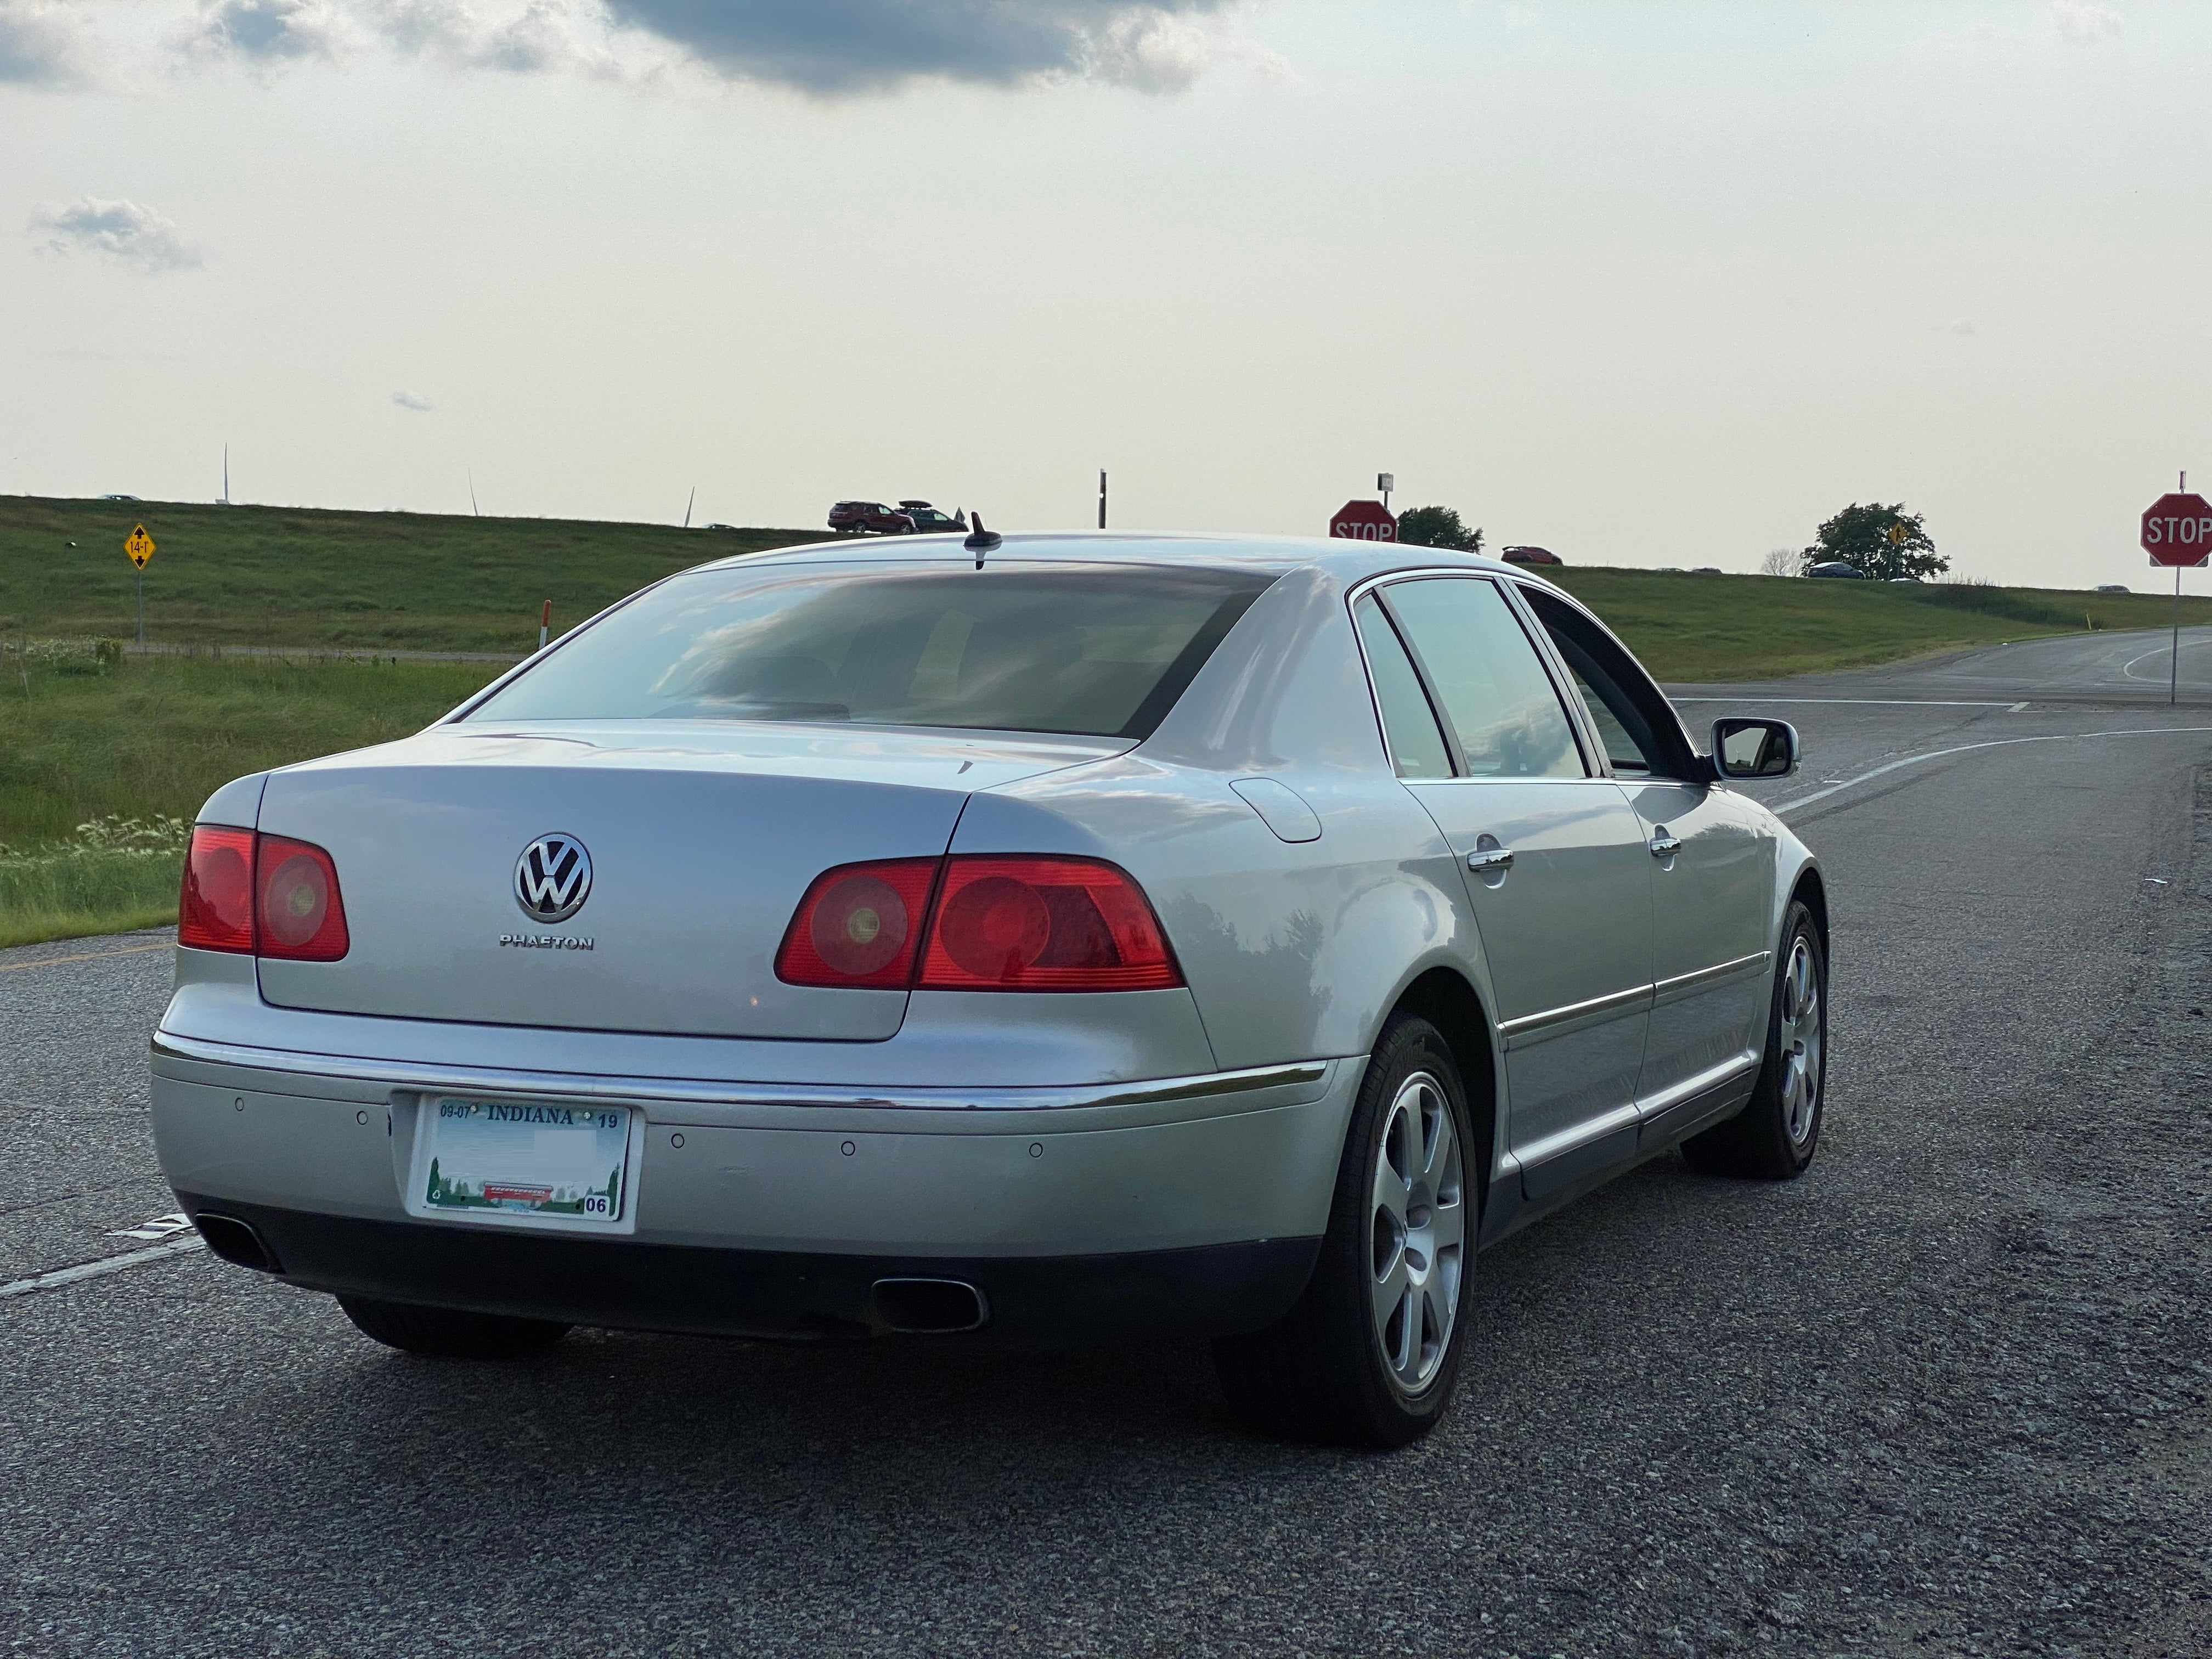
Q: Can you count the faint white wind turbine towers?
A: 3